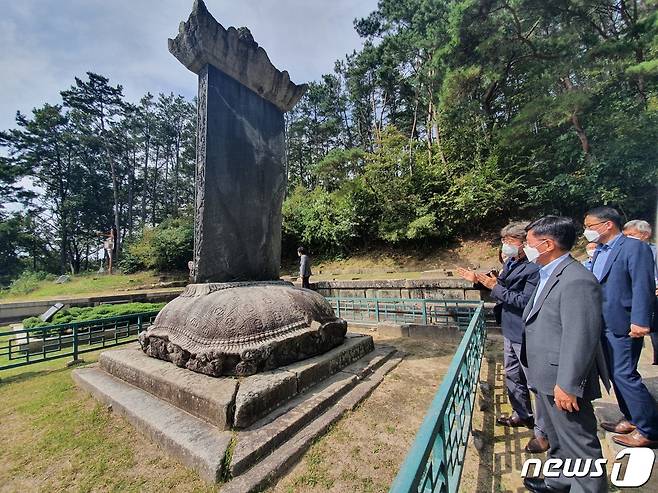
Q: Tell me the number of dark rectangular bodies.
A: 1